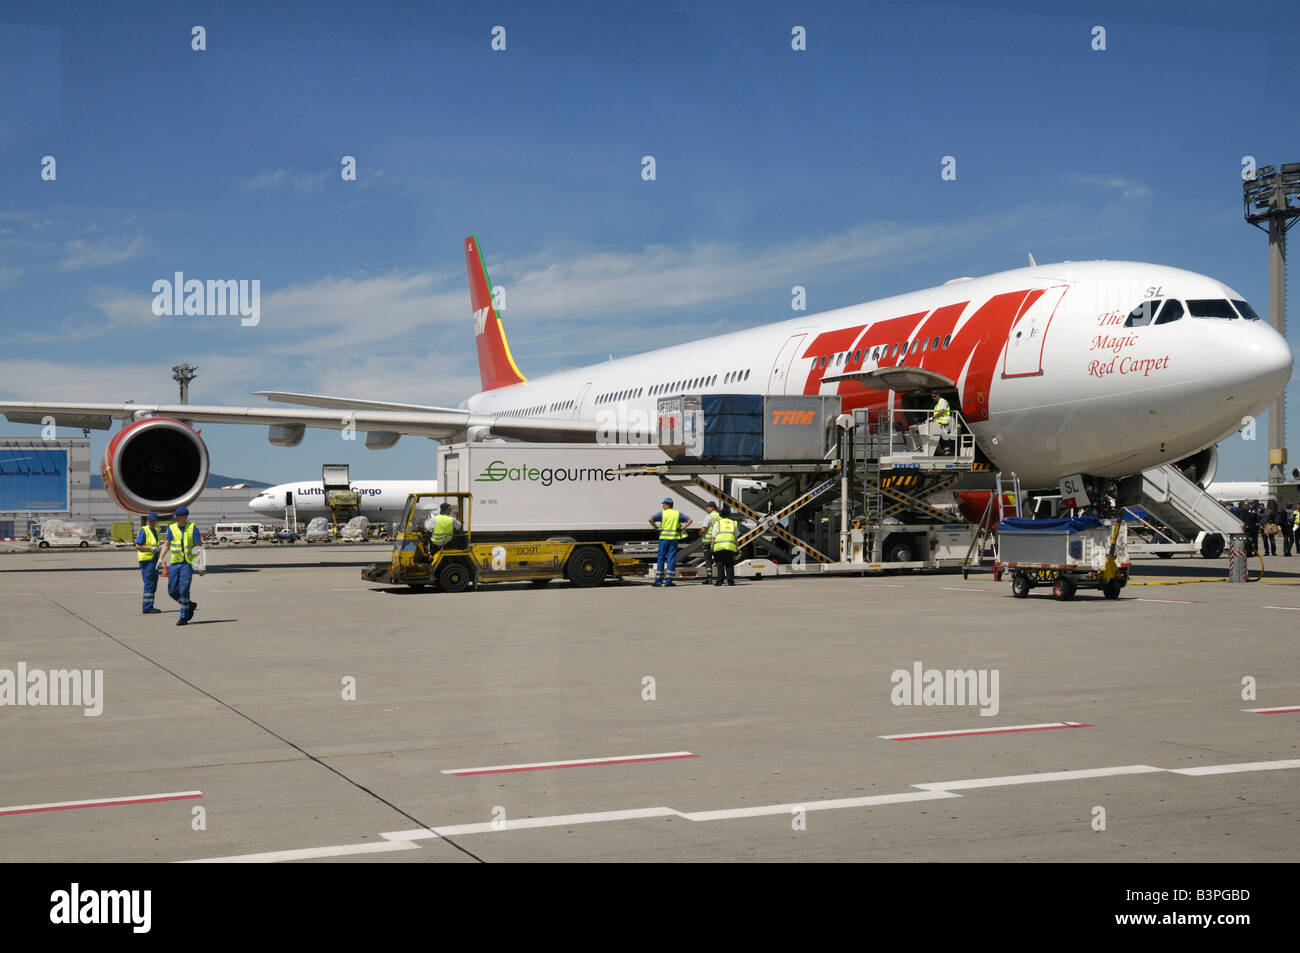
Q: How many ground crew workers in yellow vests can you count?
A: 7